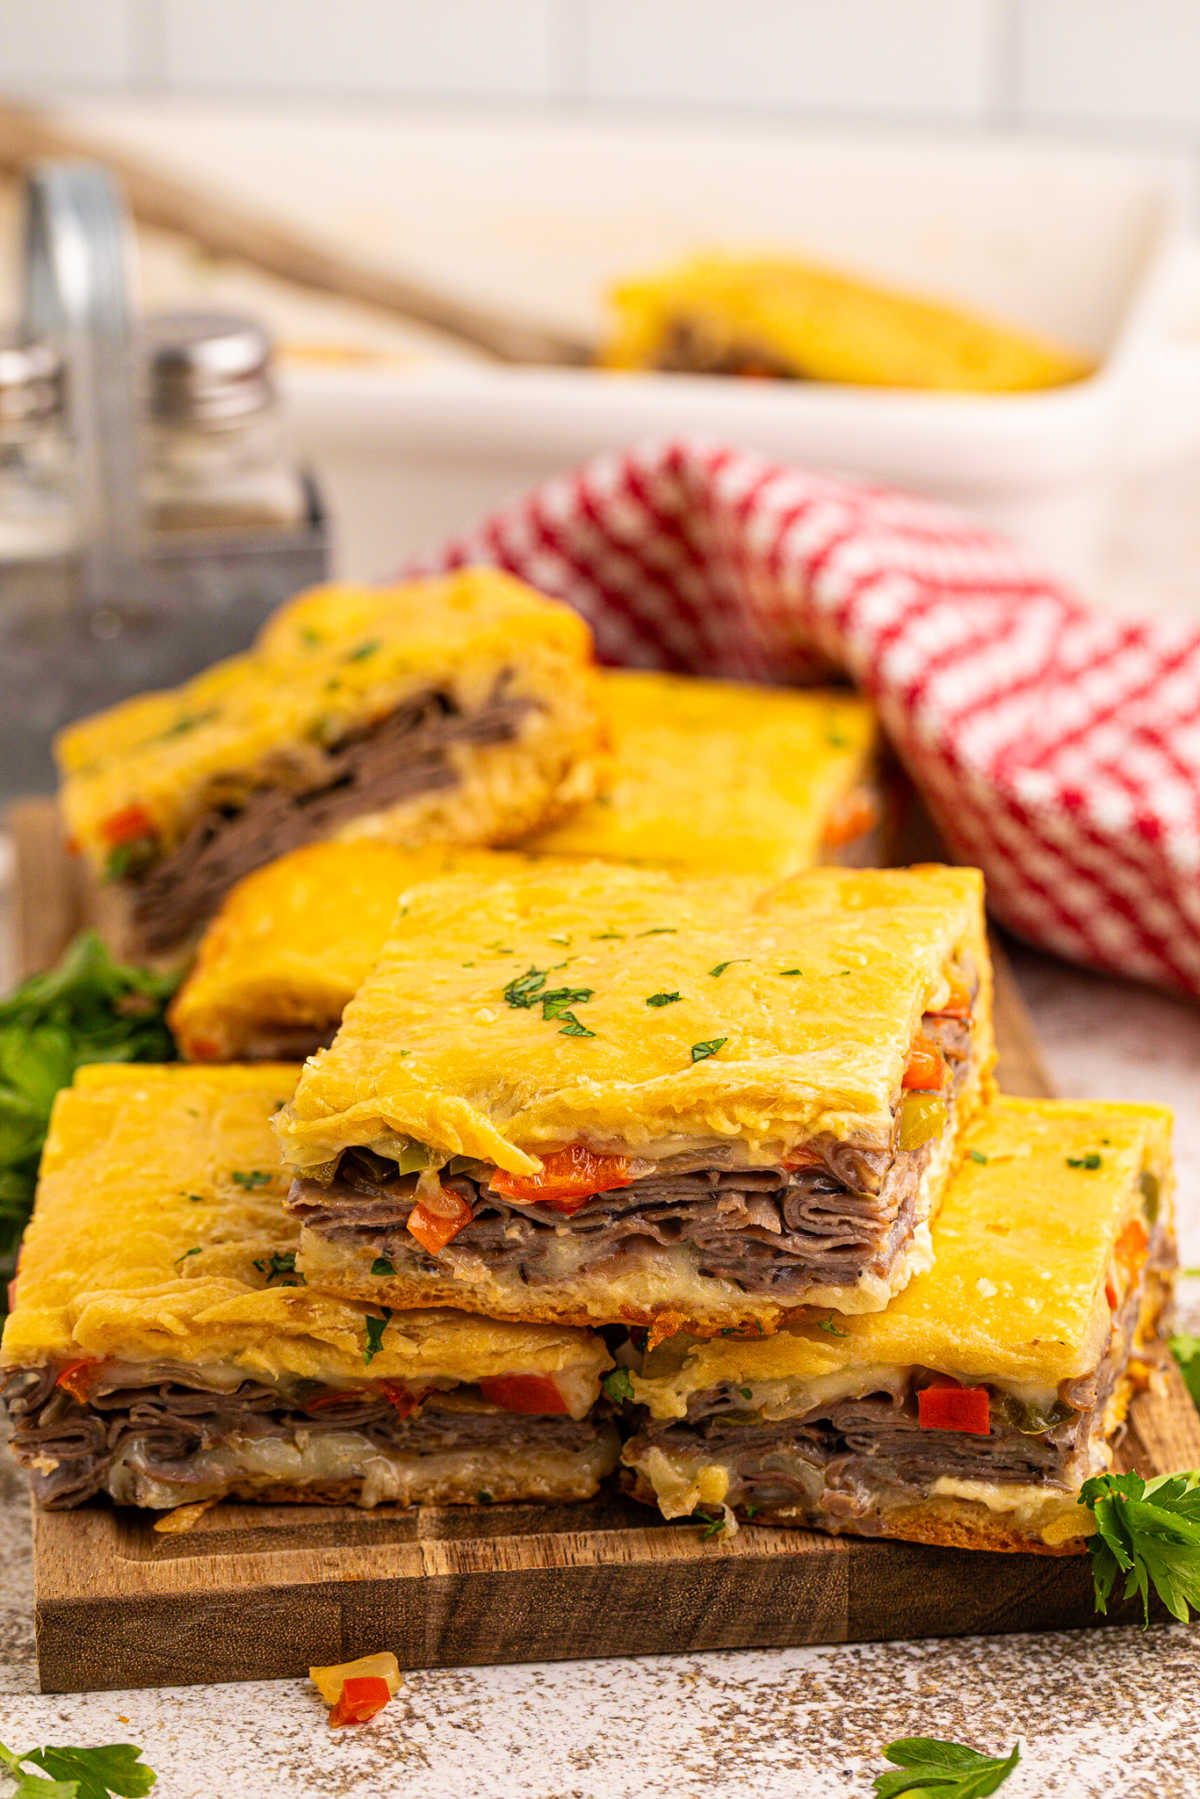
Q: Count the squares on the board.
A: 6